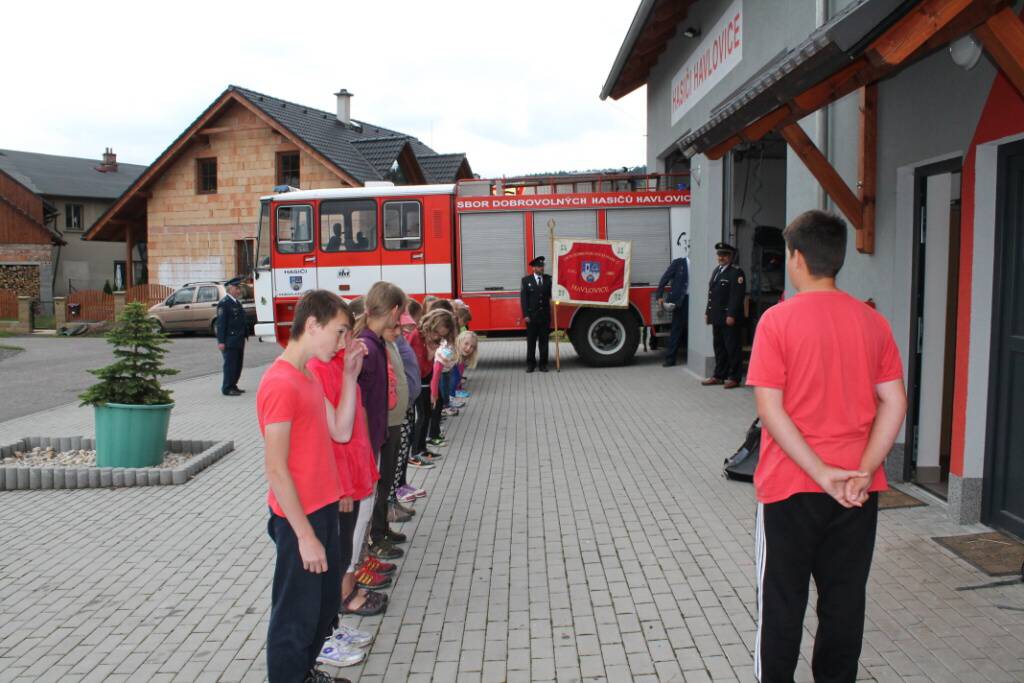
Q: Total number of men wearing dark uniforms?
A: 4